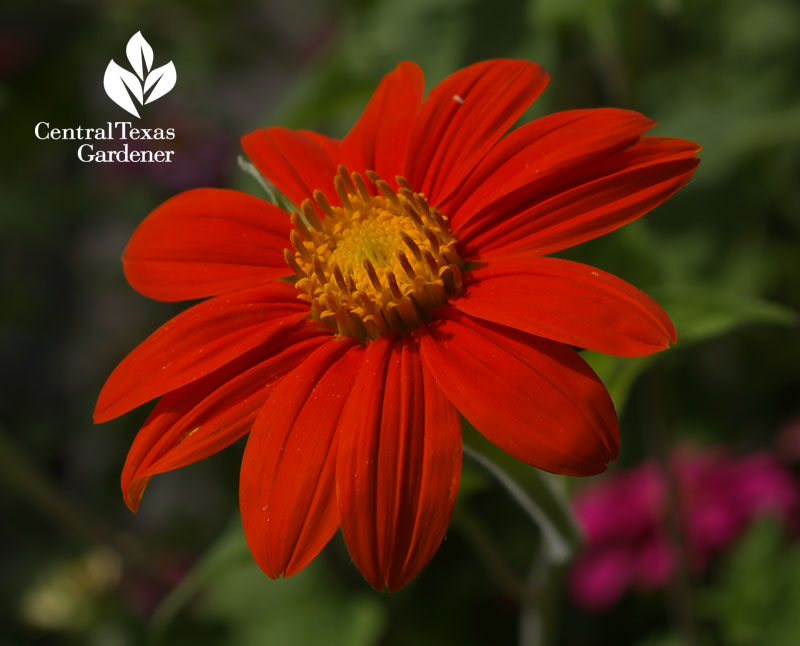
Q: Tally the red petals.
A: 12